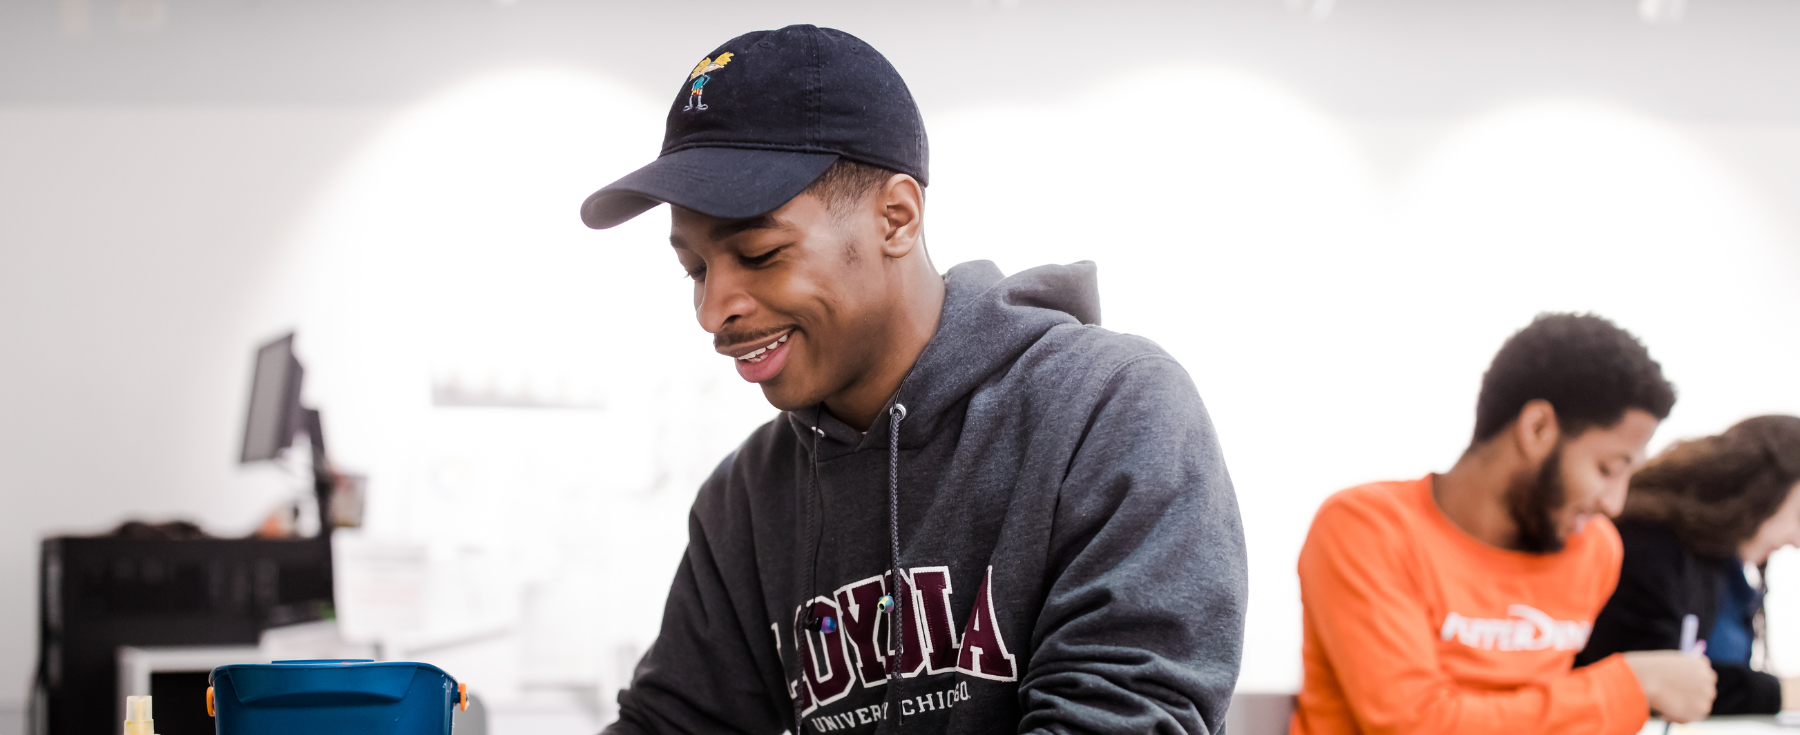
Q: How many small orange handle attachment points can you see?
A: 2